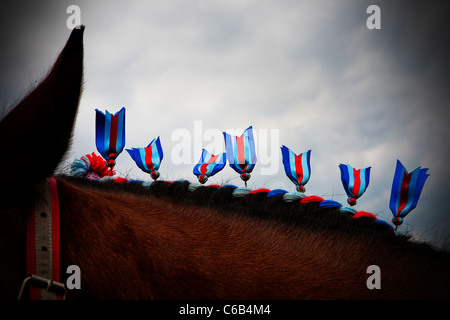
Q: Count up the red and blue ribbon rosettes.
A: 7